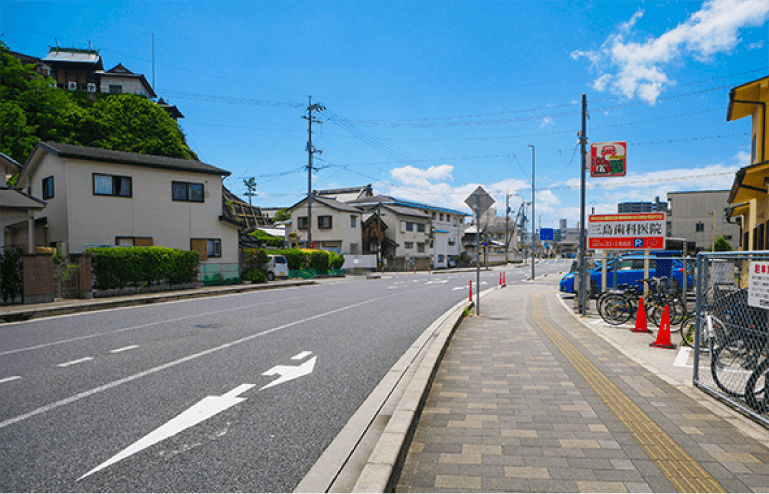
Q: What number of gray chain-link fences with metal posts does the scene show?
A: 1